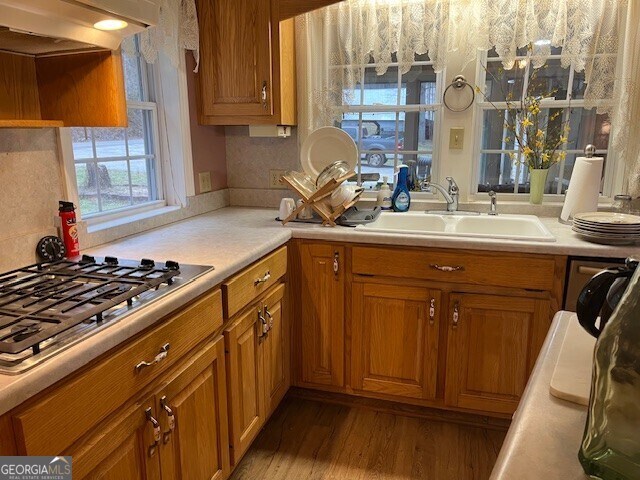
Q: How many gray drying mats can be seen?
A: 1